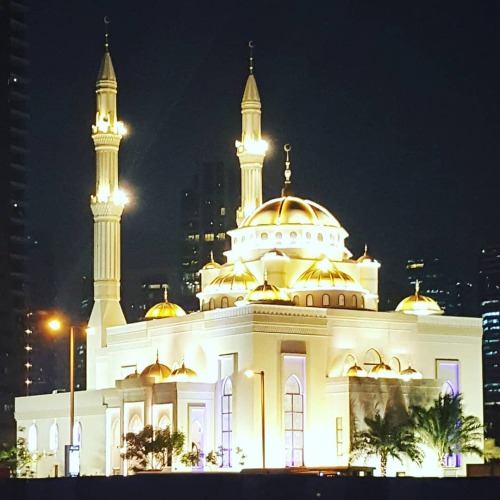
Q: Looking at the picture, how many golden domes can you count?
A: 15